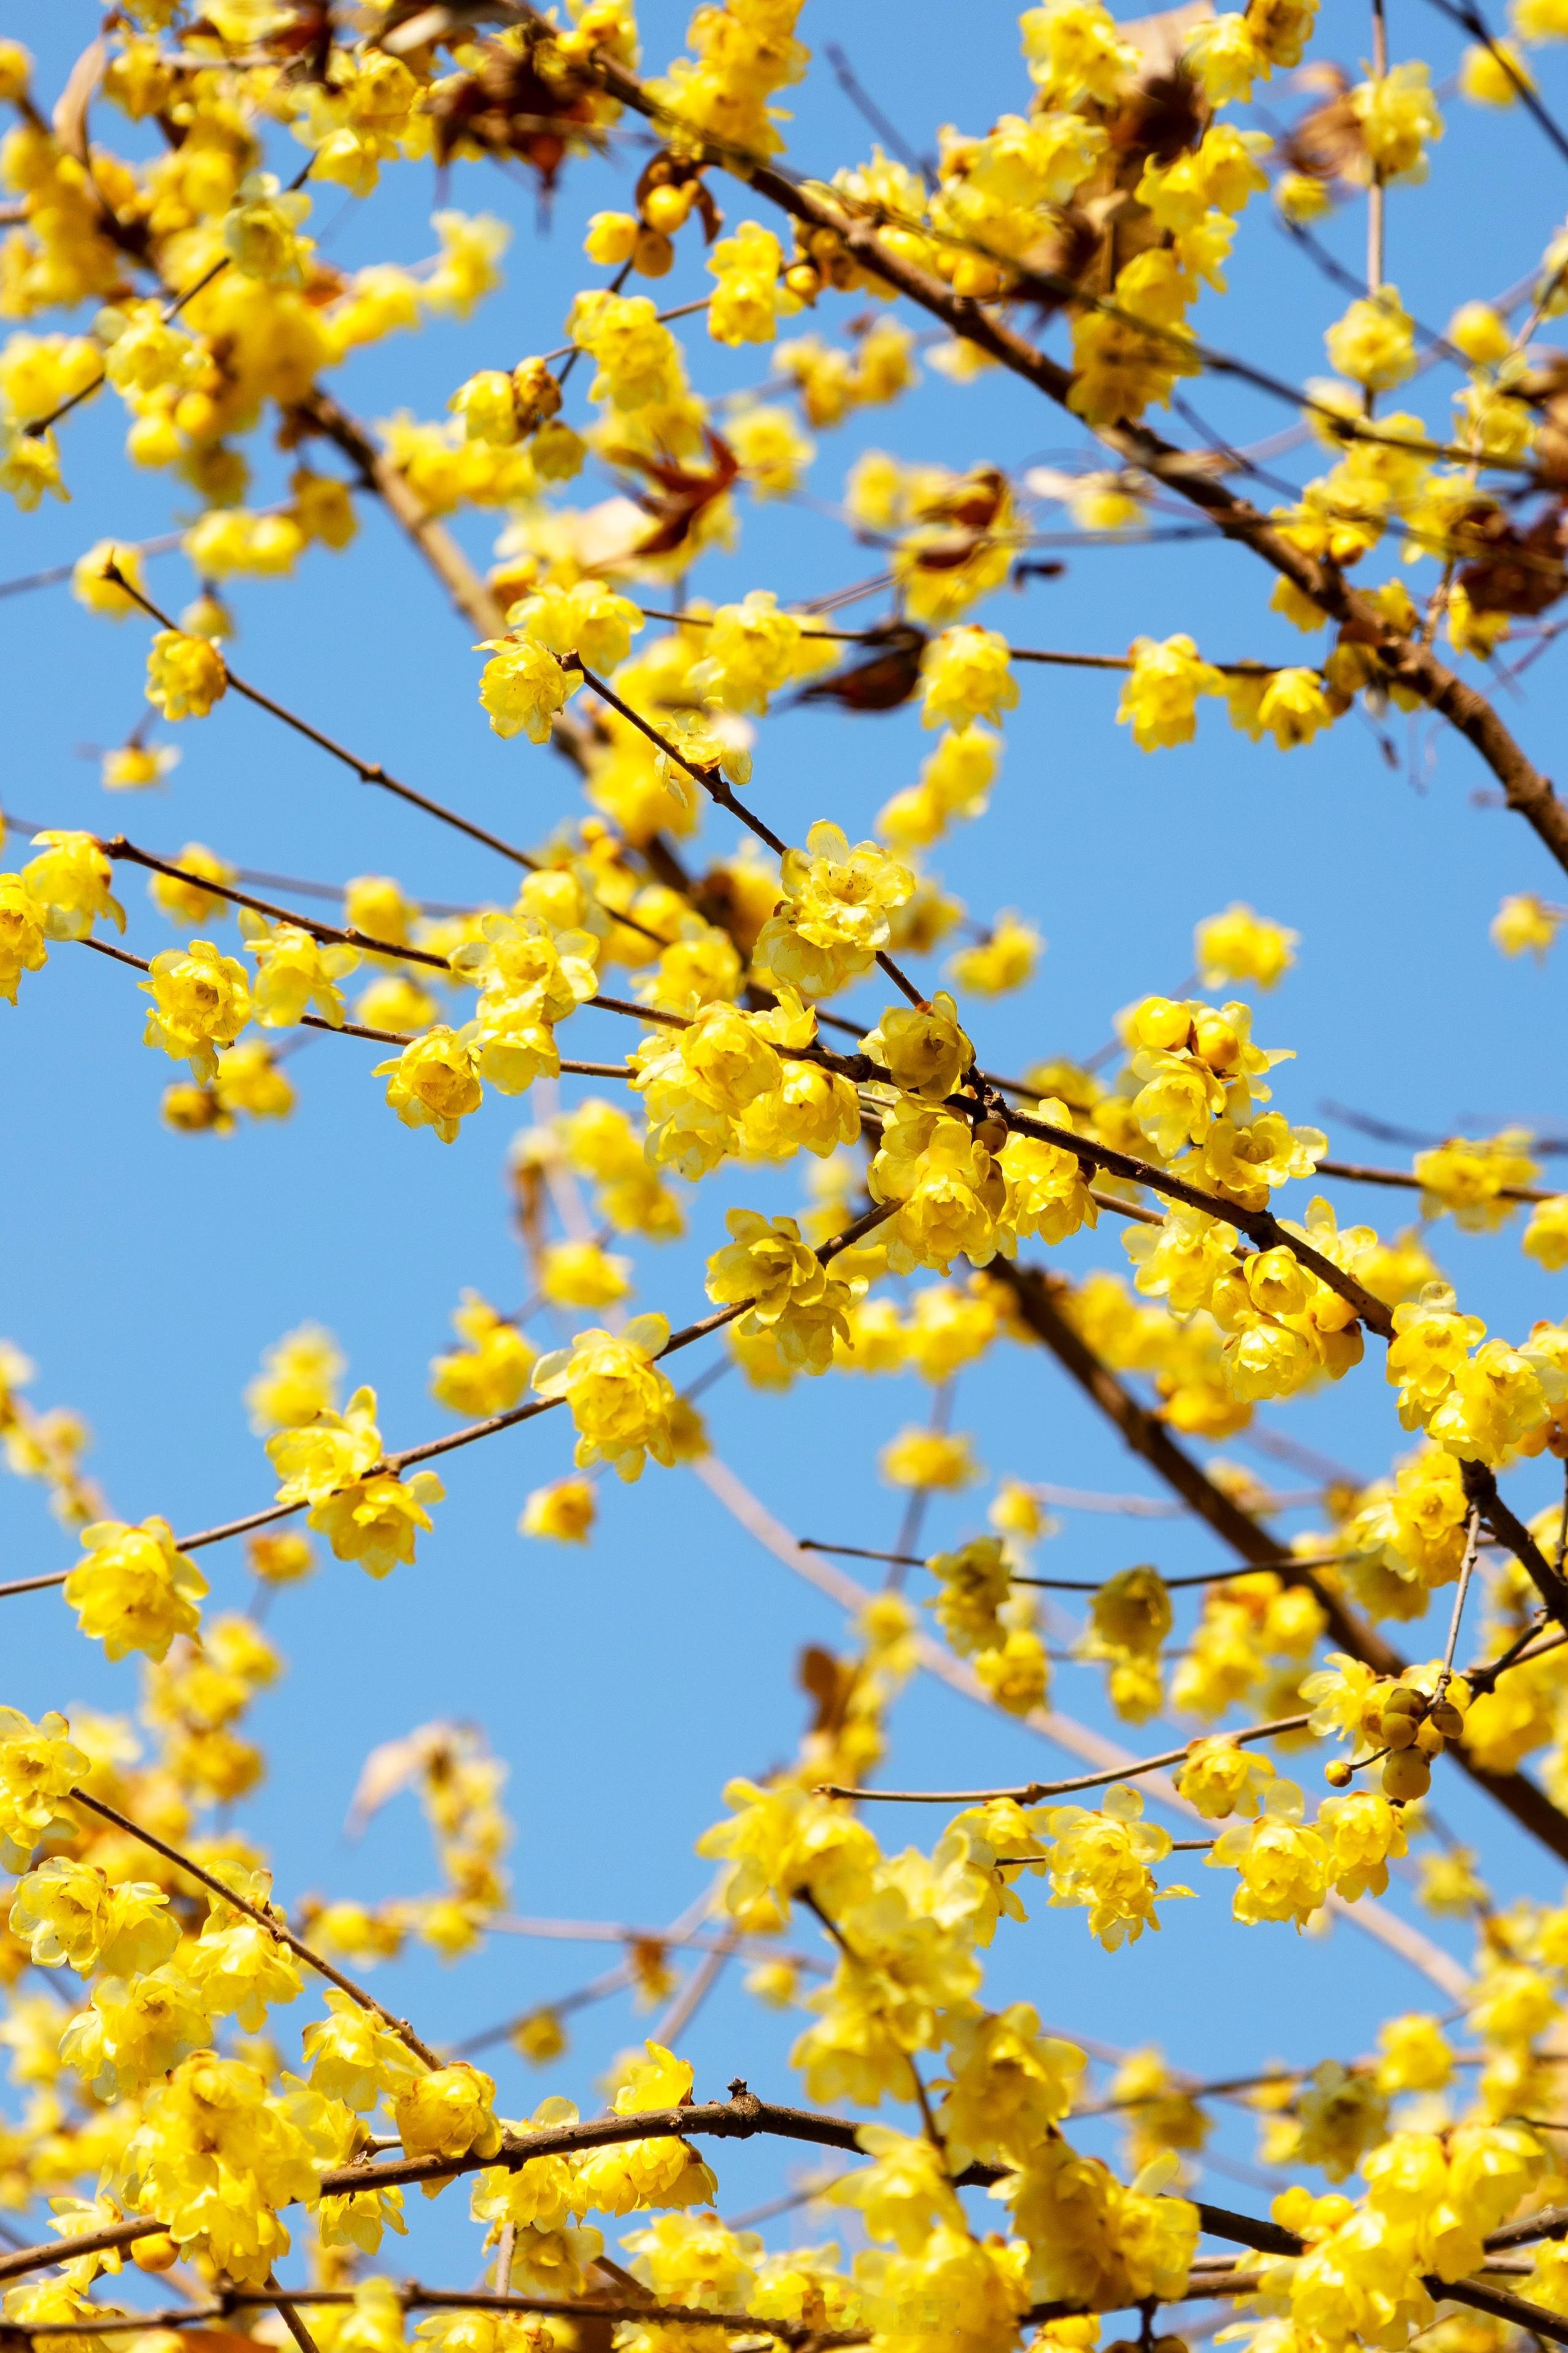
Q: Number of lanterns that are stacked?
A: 0